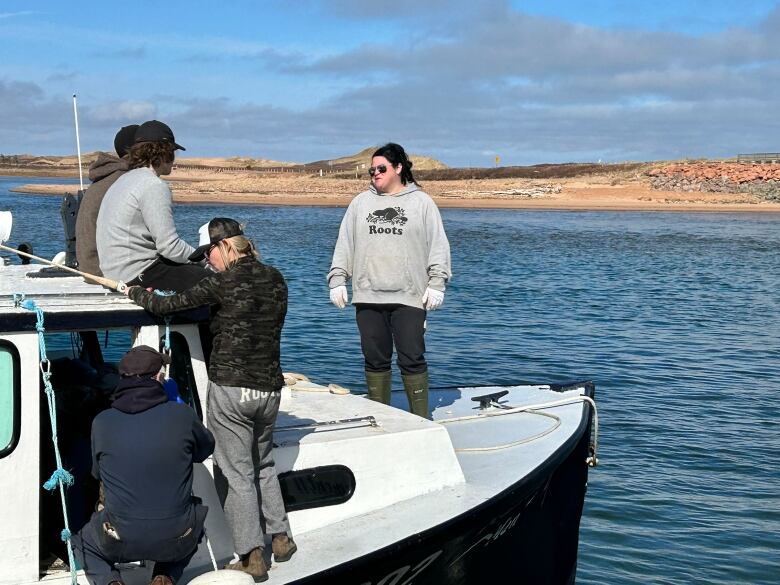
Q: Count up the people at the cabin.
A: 4